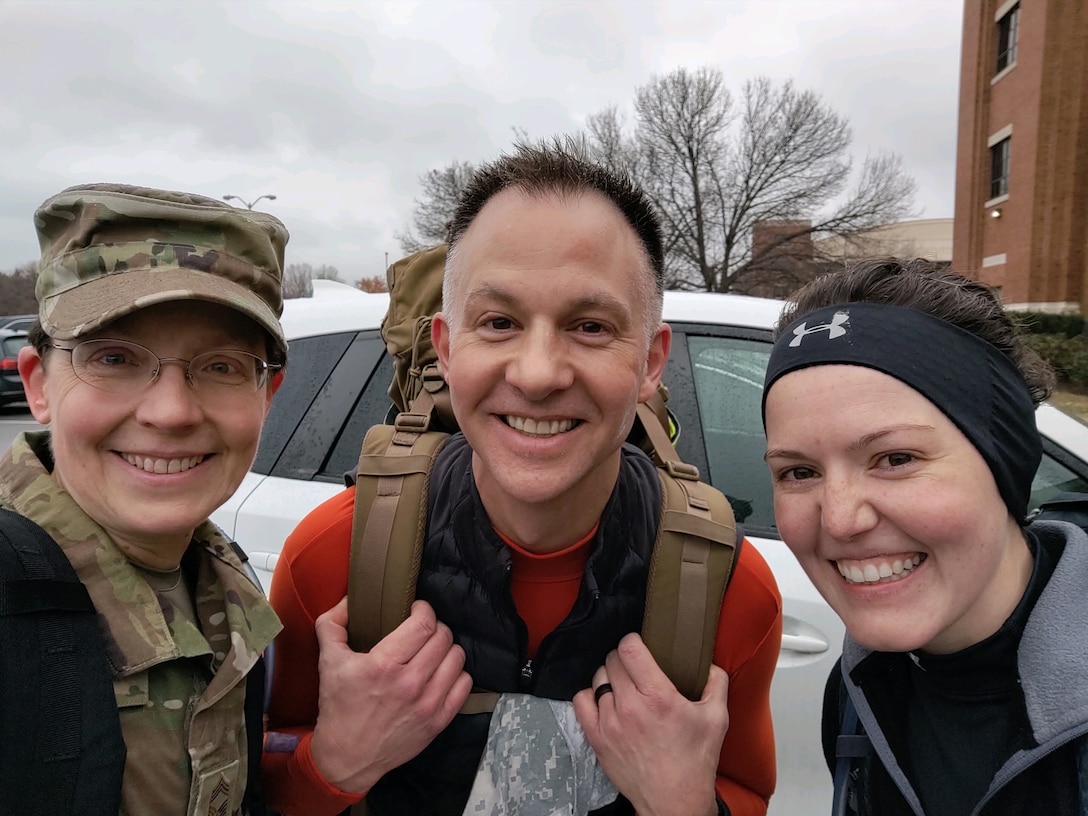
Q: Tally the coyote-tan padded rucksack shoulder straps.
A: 2